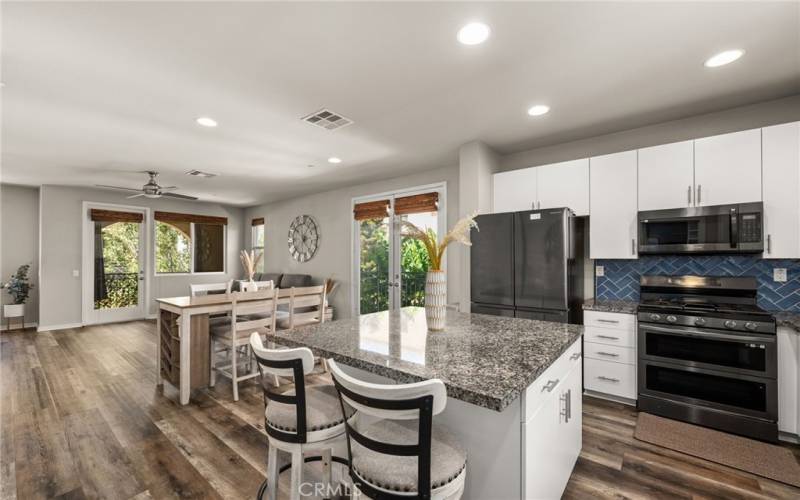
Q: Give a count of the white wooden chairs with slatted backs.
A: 4